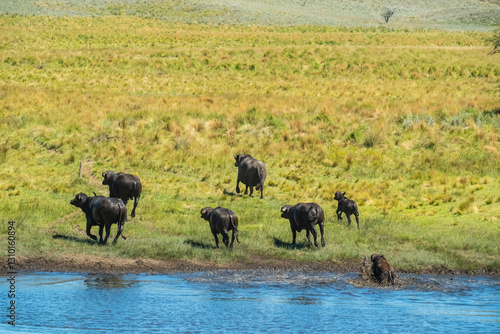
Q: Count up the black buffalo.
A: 7